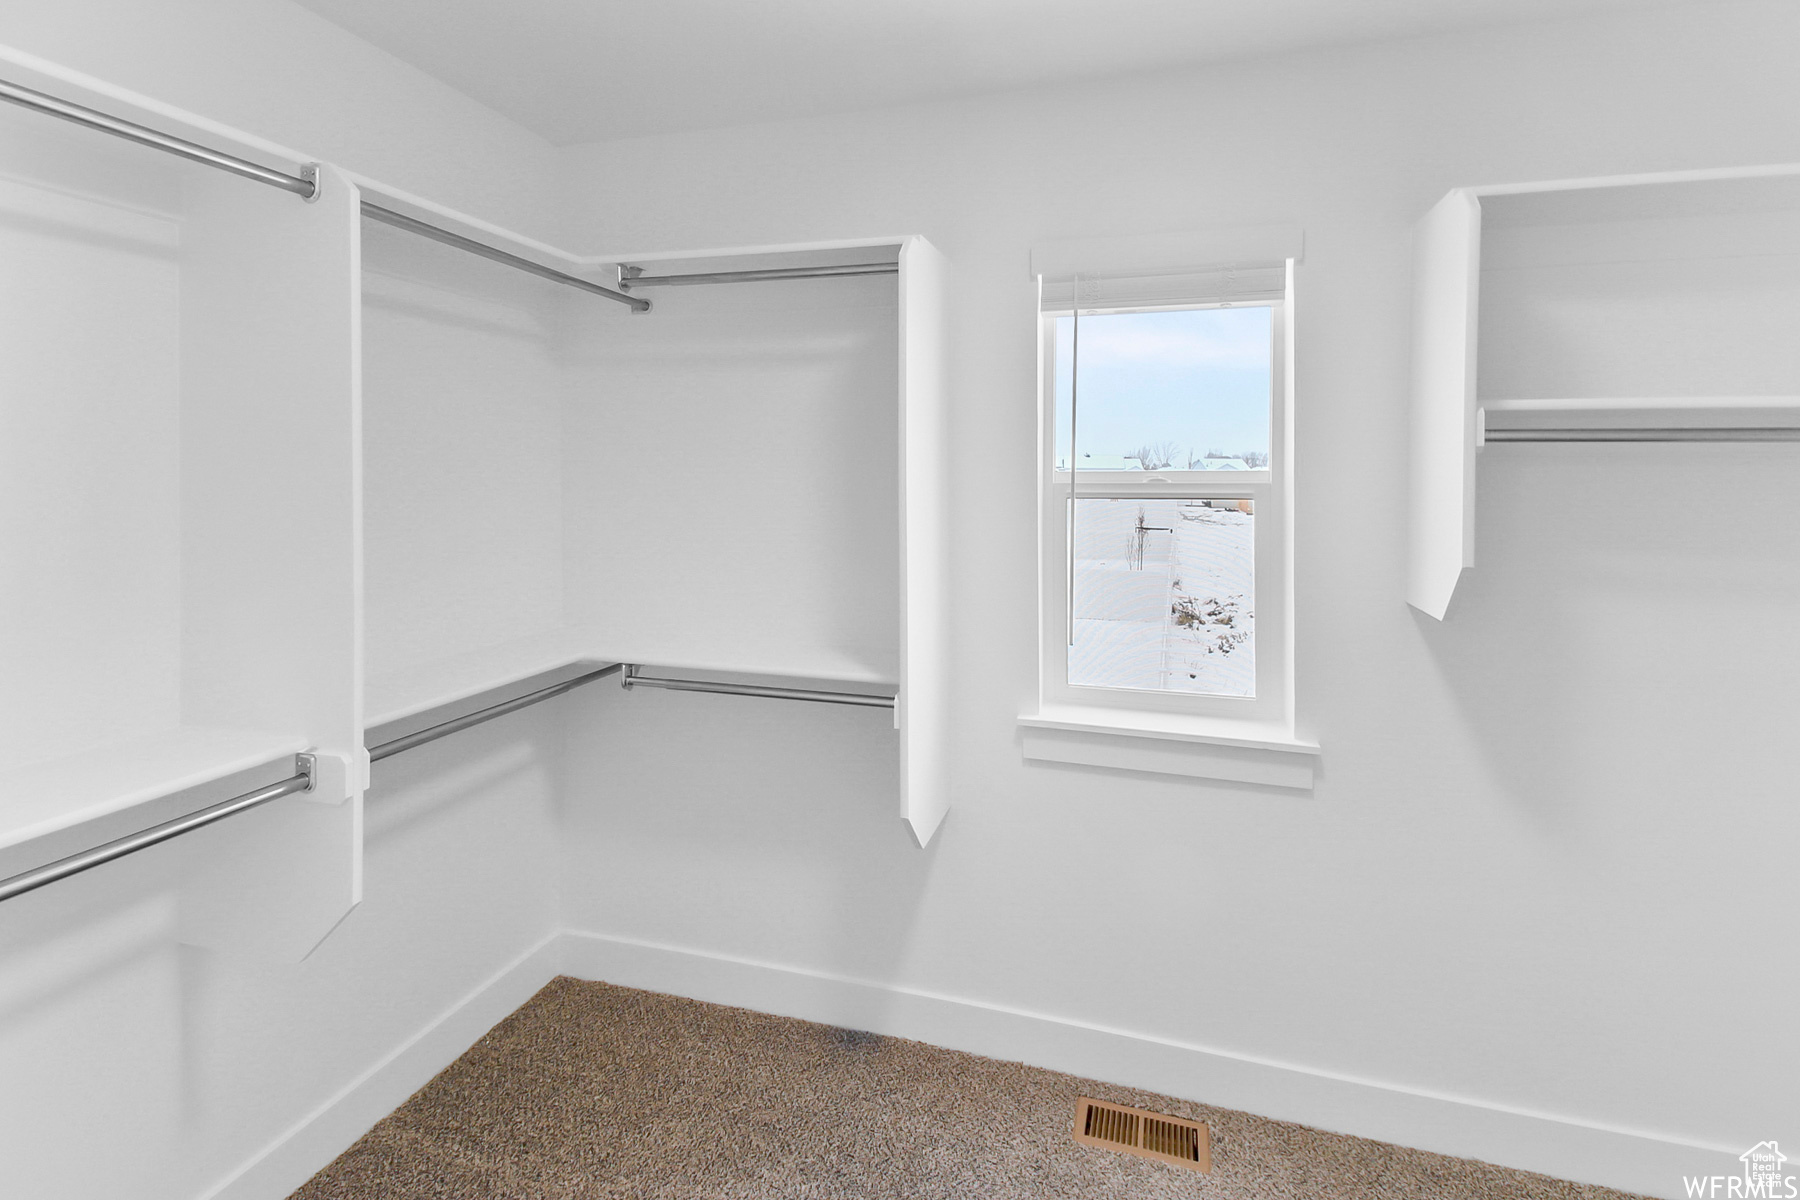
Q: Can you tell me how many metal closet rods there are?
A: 7